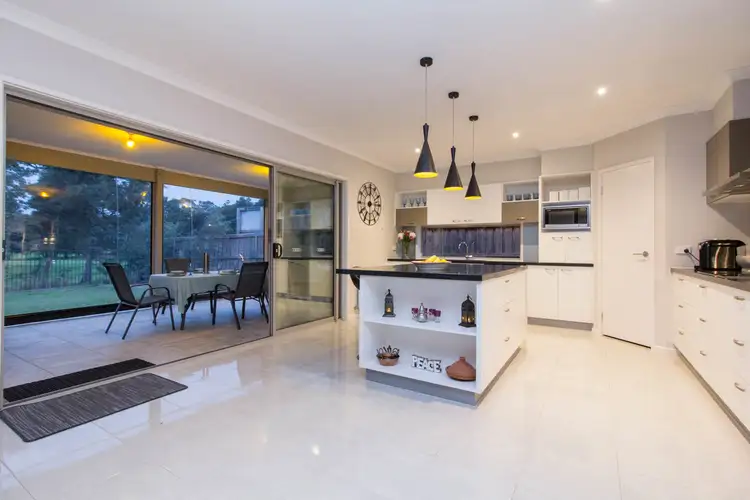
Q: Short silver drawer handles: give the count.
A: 12